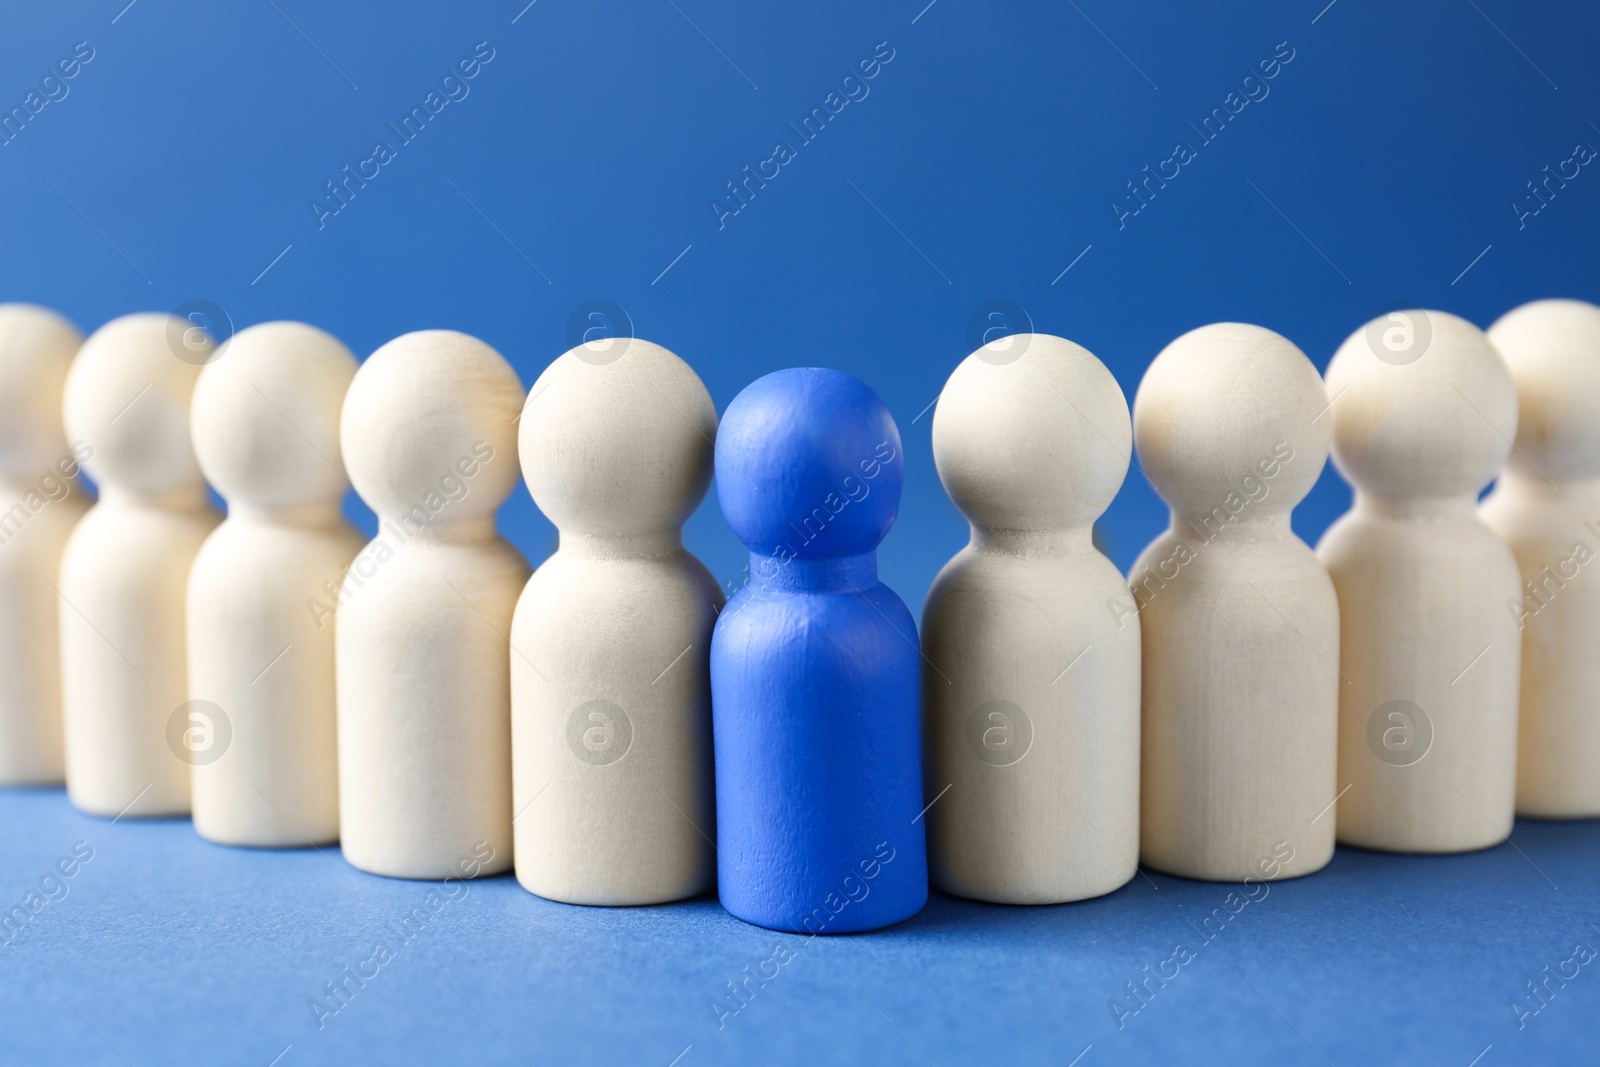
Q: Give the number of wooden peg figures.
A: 10